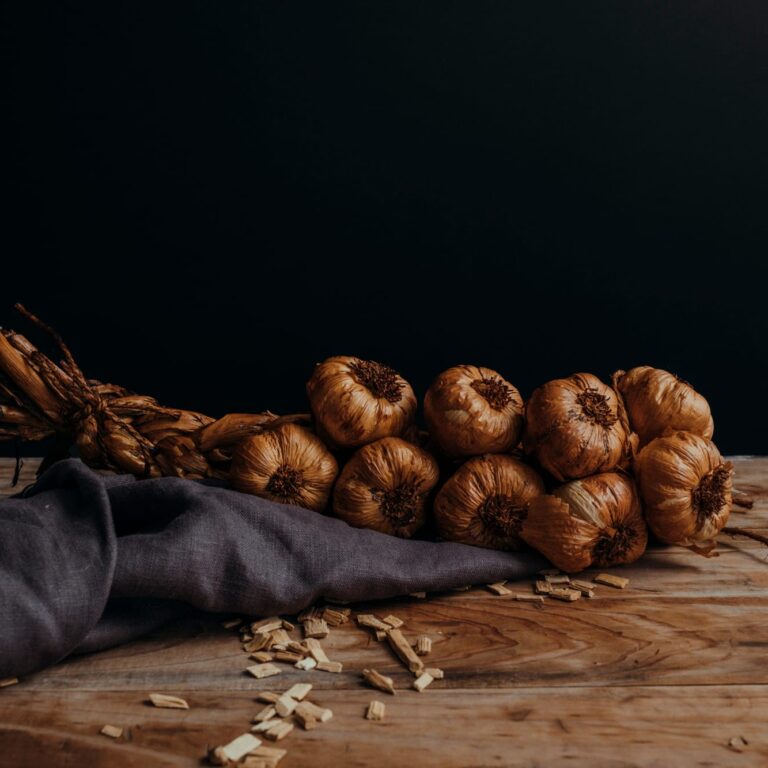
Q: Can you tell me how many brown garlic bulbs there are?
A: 9